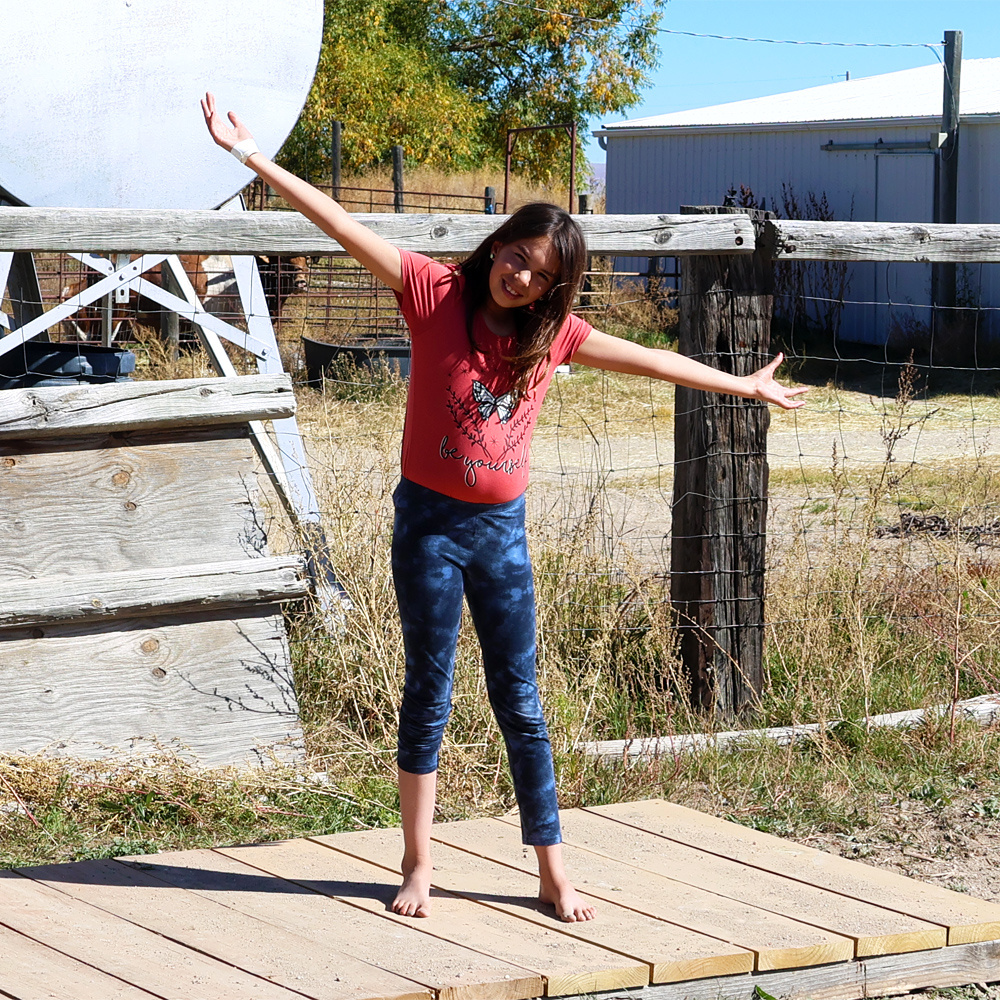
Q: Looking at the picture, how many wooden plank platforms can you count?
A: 1